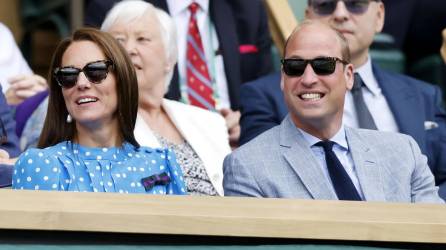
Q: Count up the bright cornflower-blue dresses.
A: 1